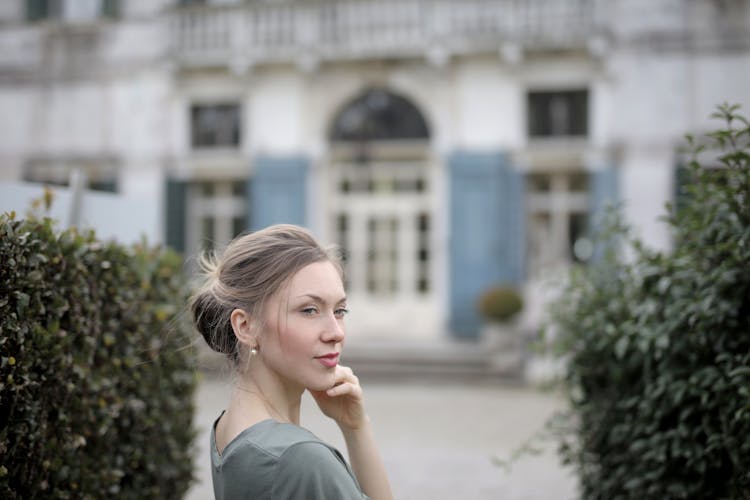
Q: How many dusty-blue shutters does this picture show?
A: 3